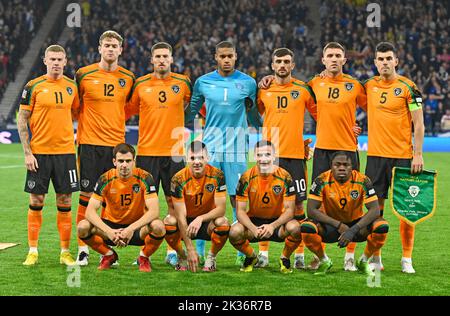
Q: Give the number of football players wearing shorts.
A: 11